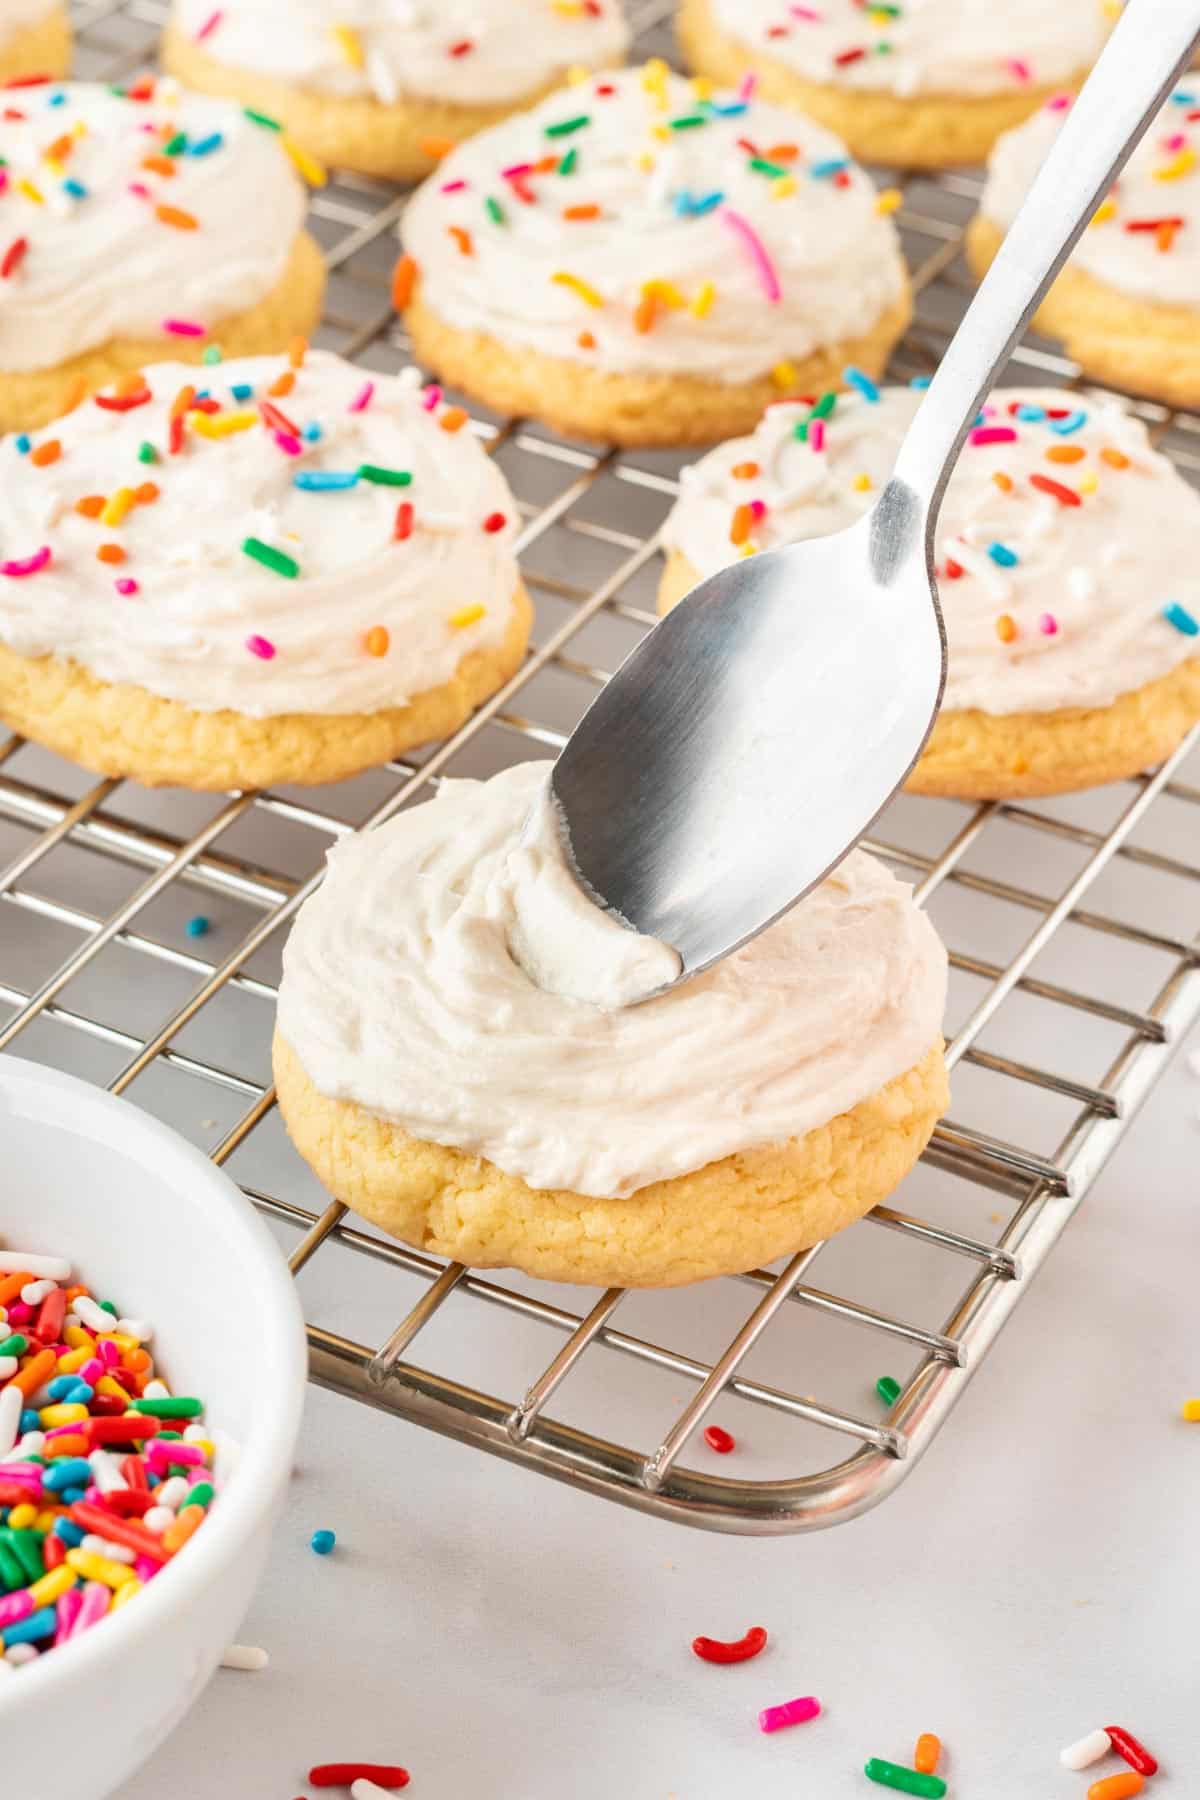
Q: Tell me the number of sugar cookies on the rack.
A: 9